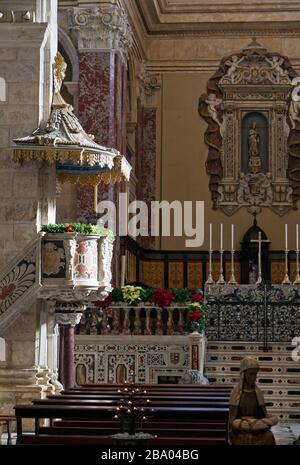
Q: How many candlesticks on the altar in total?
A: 5